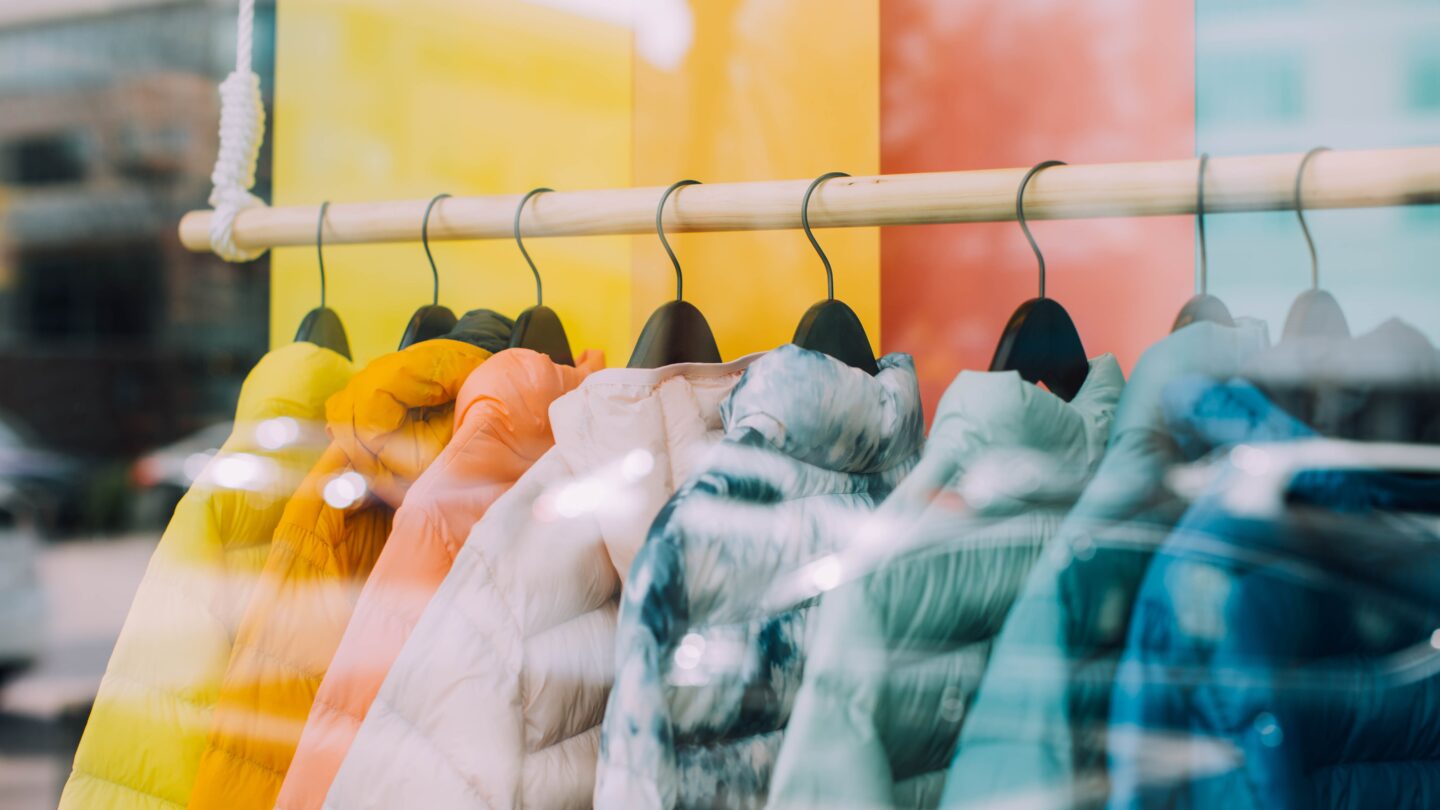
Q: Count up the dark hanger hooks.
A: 8